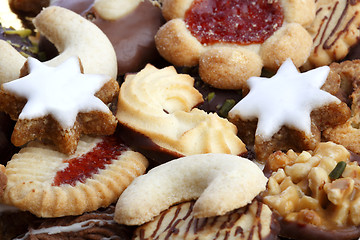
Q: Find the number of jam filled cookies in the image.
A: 2